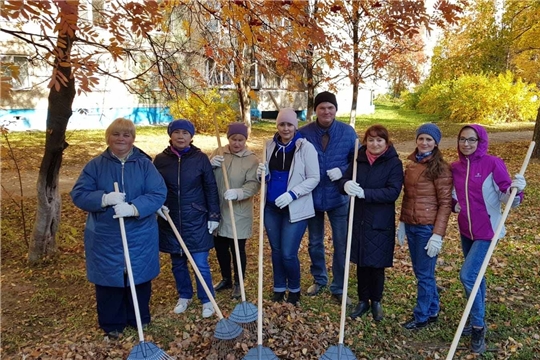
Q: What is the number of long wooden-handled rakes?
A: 6